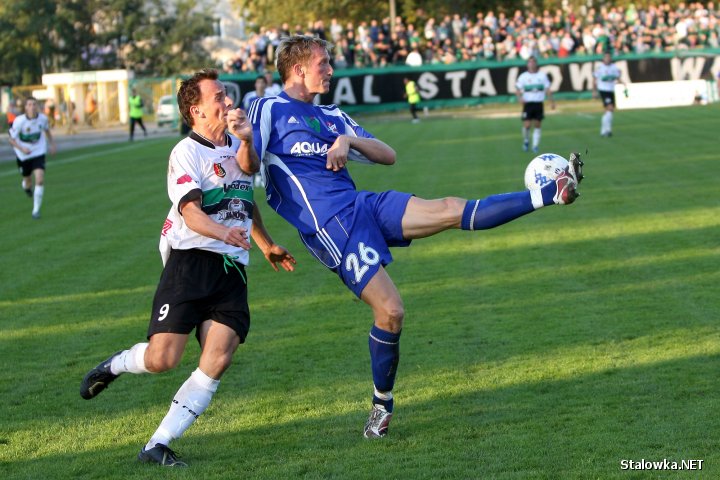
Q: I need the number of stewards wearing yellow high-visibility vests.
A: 2